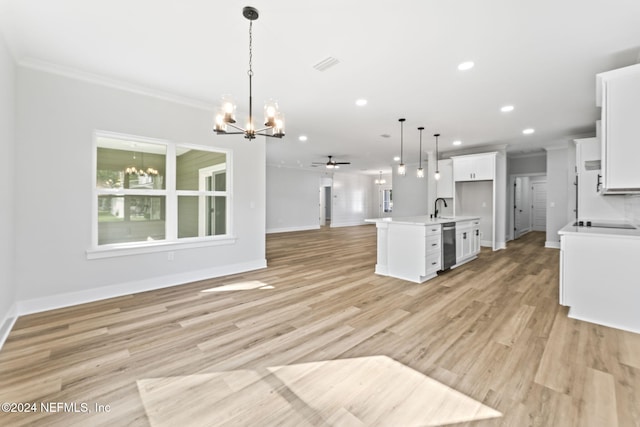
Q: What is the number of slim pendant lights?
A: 3